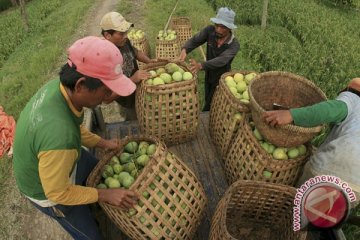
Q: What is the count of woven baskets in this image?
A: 9